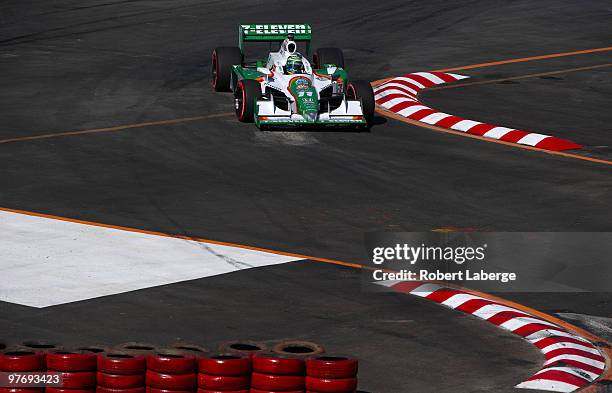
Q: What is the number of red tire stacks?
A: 7